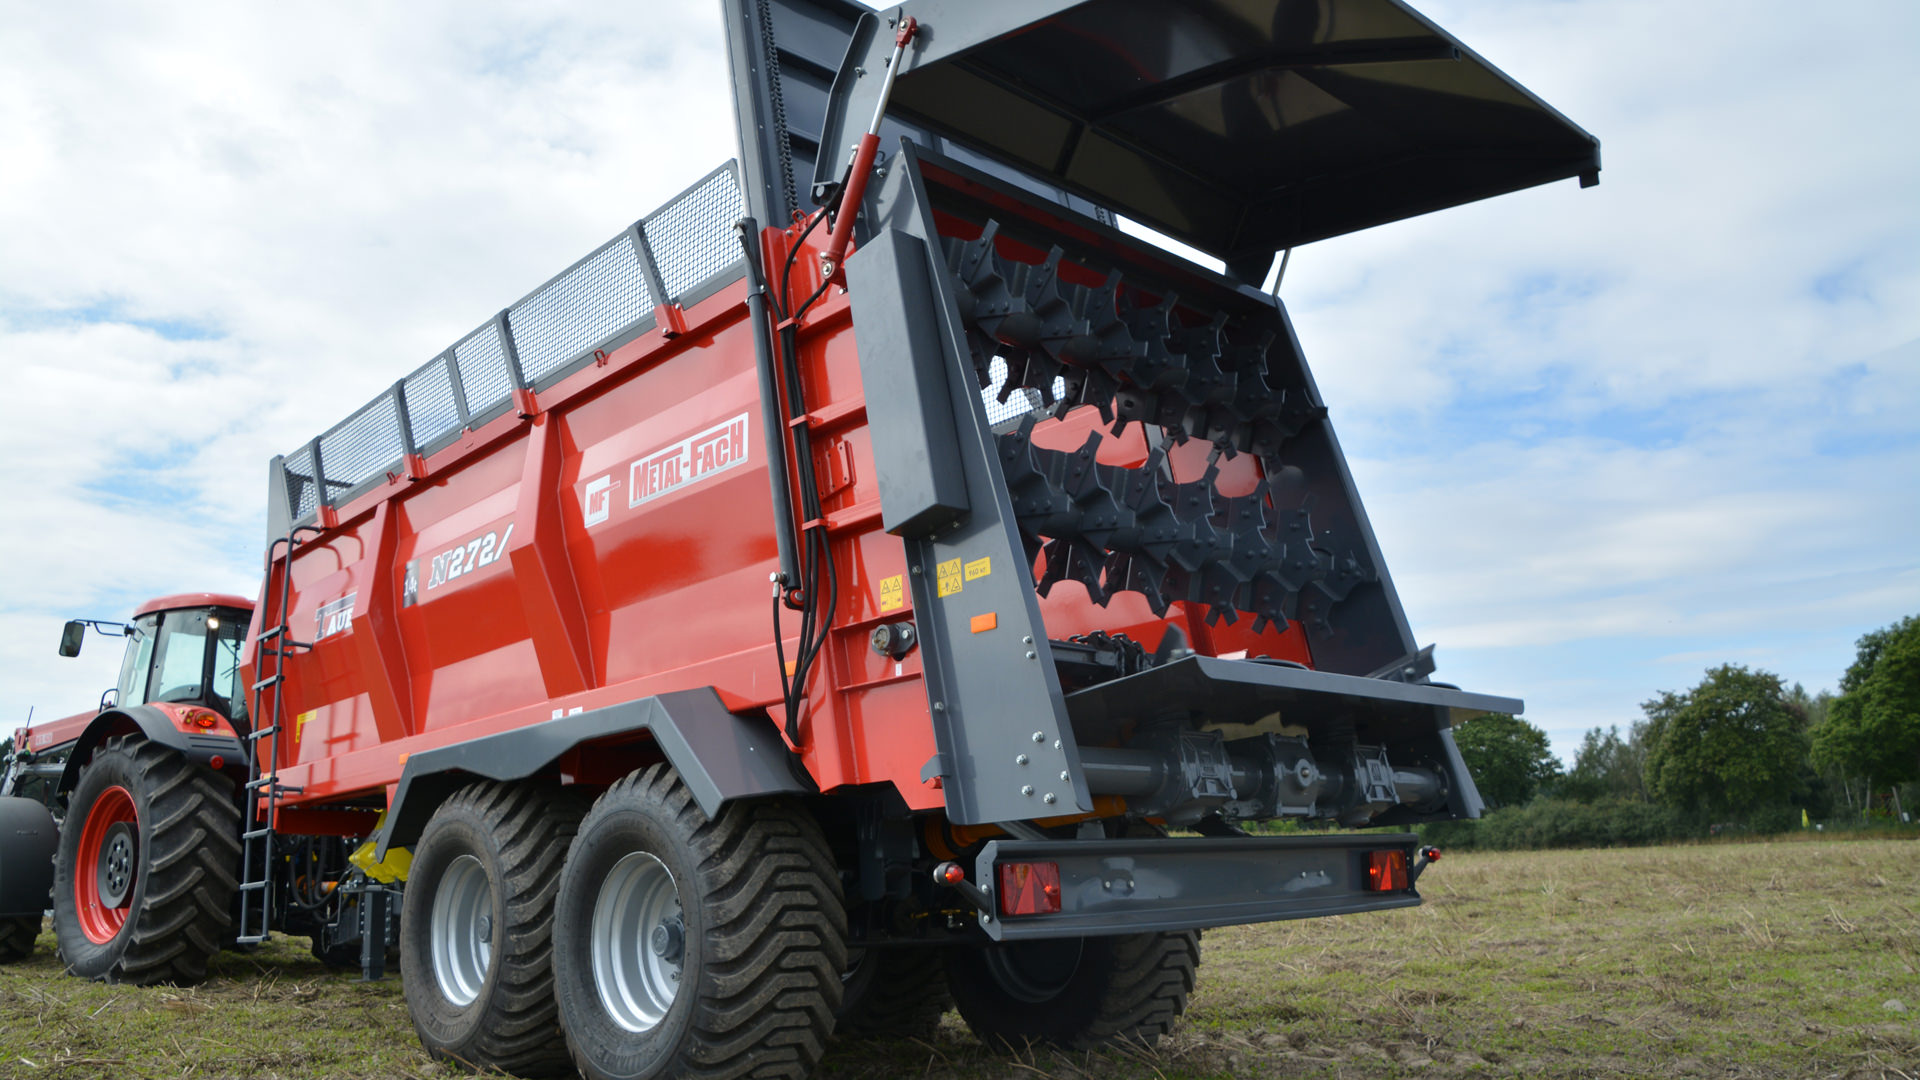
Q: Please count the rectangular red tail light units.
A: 2